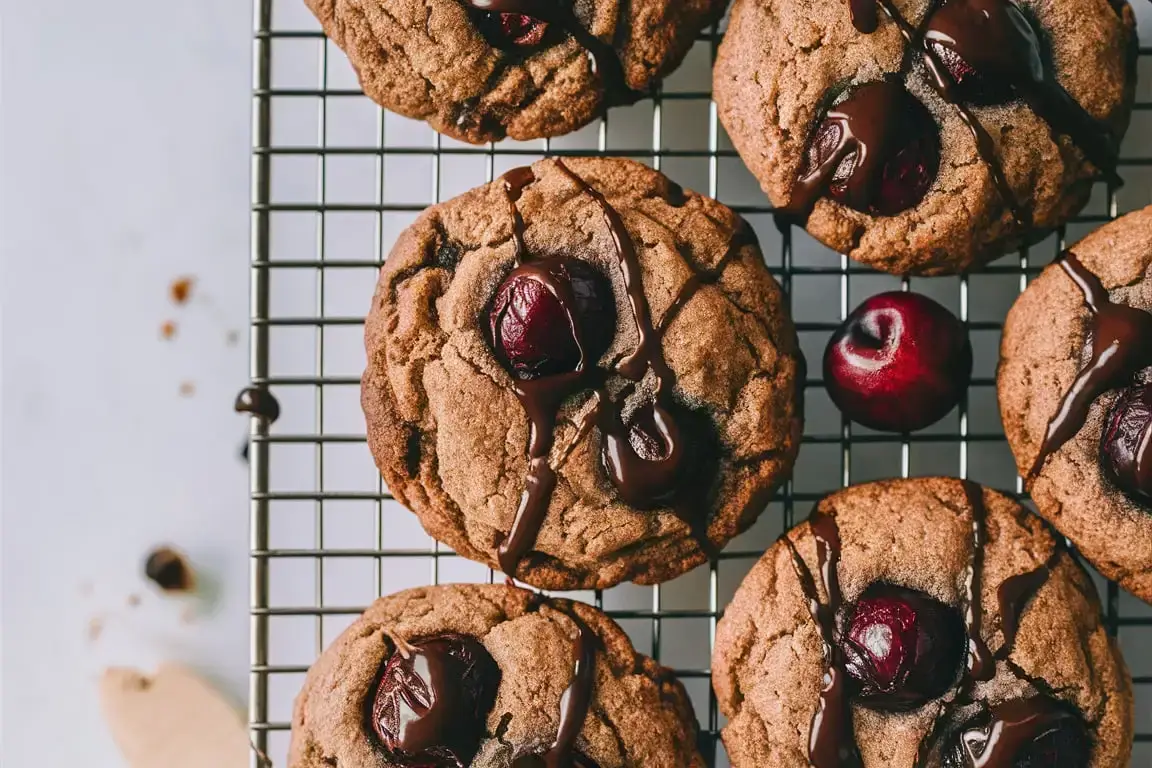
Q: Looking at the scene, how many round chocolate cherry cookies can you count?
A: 6